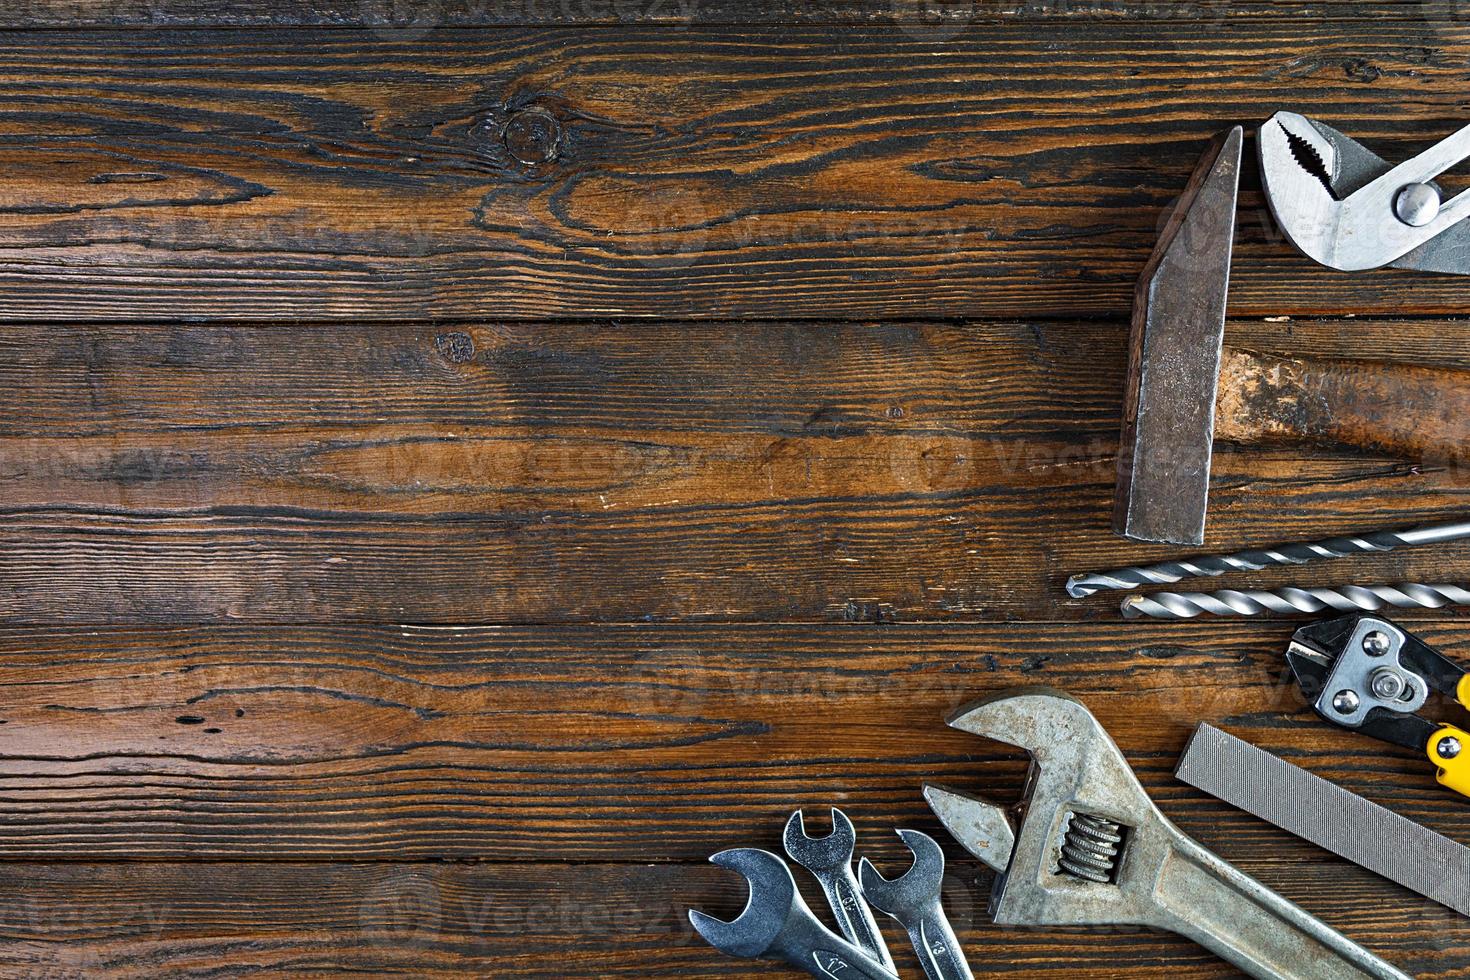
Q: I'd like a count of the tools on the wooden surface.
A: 10